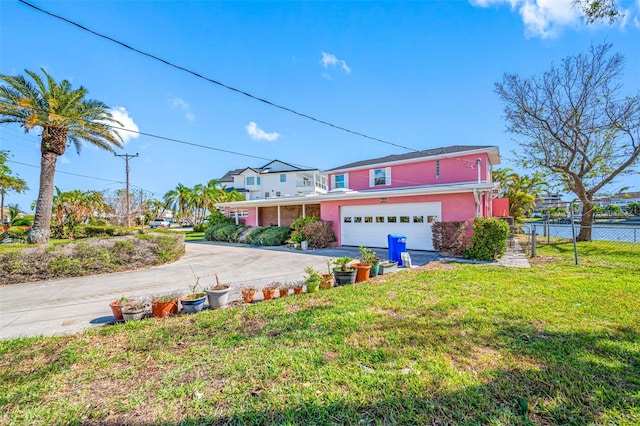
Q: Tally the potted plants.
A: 15